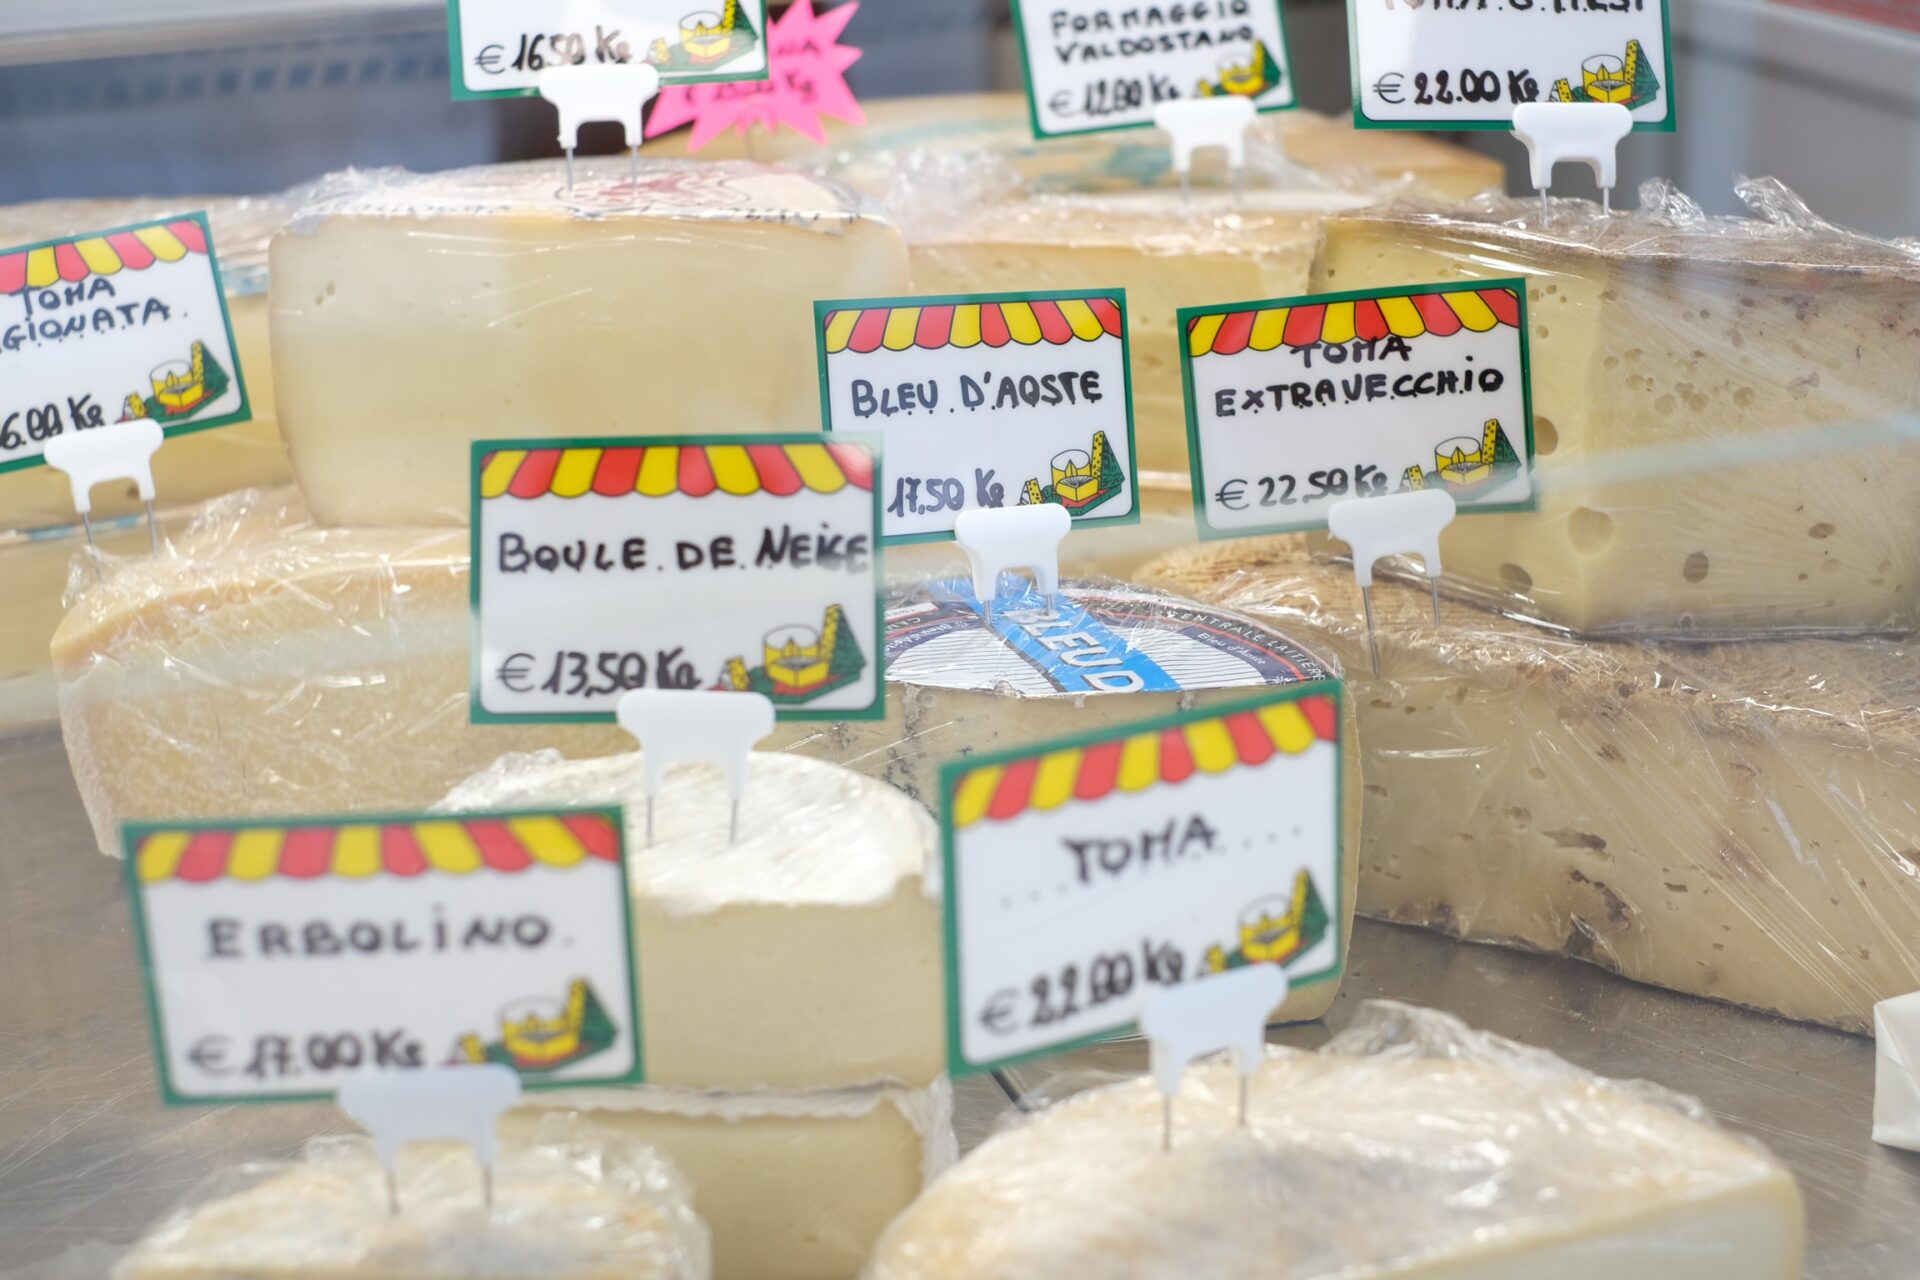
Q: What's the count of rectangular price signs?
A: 9